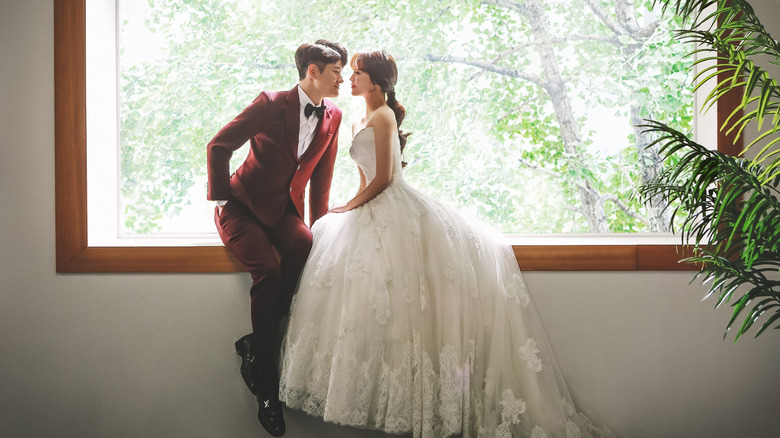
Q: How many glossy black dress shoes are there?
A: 2